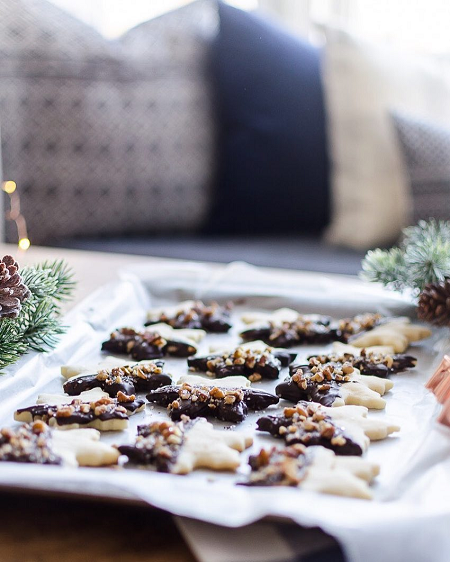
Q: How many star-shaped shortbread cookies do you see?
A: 14